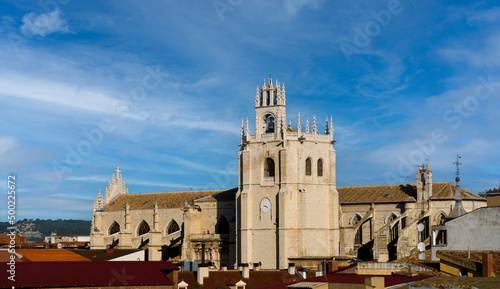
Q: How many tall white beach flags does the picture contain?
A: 0